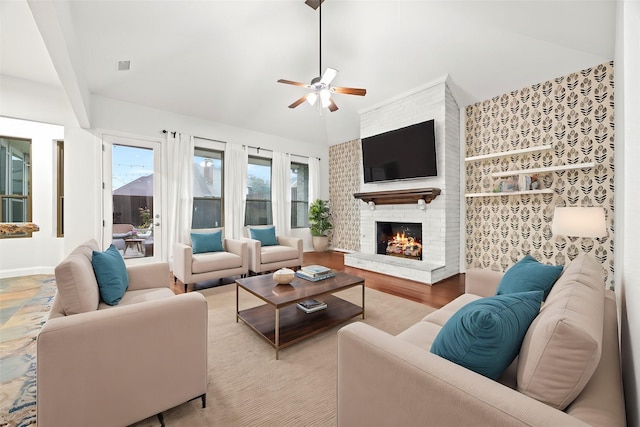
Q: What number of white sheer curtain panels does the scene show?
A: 4